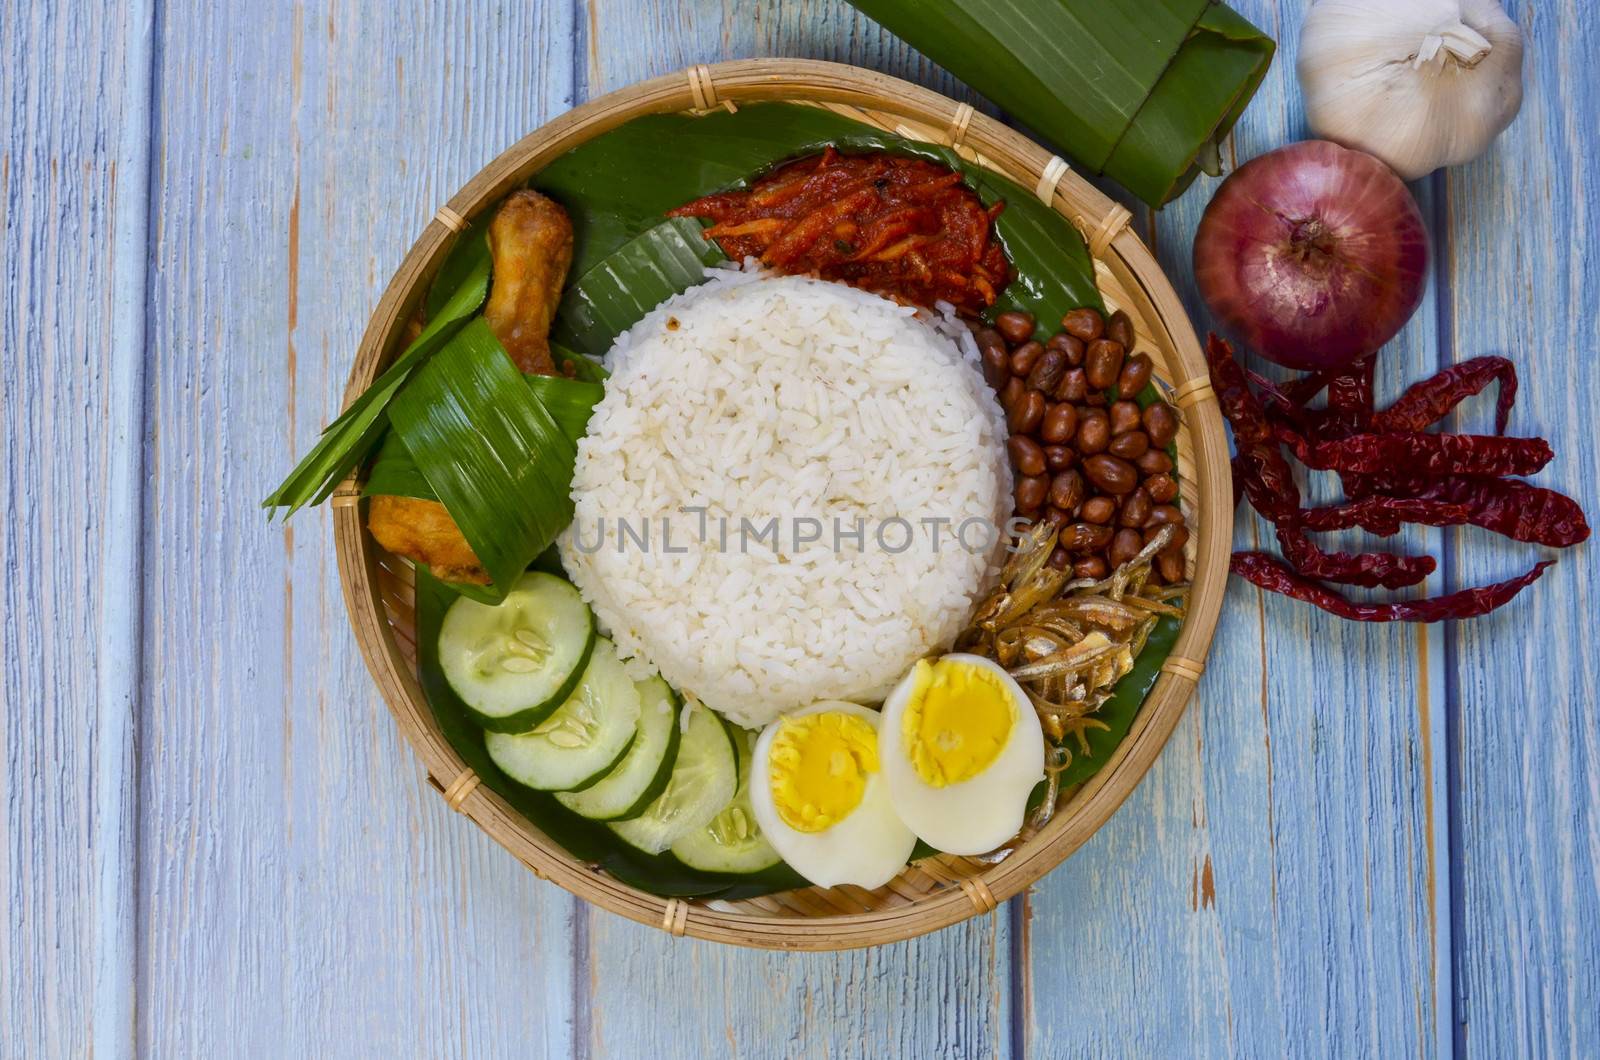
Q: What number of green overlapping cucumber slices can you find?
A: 5